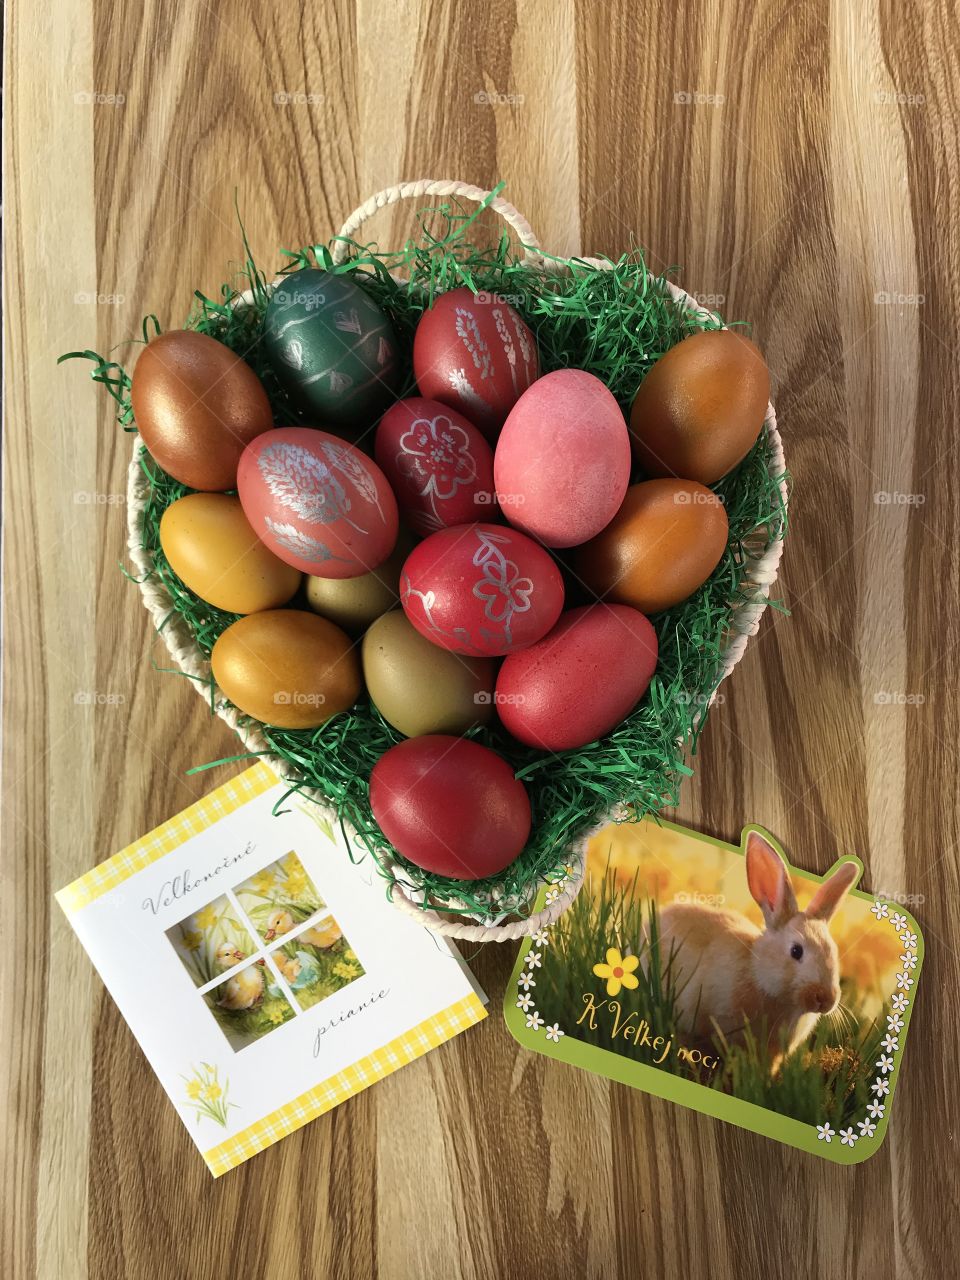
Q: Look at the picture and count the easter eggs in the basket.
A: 15